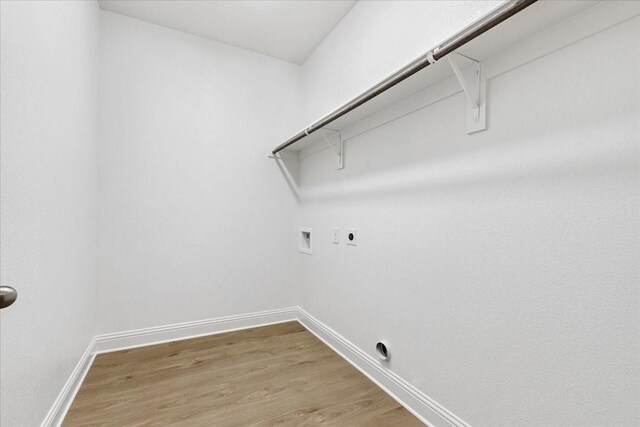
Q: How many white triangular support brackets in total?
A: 2